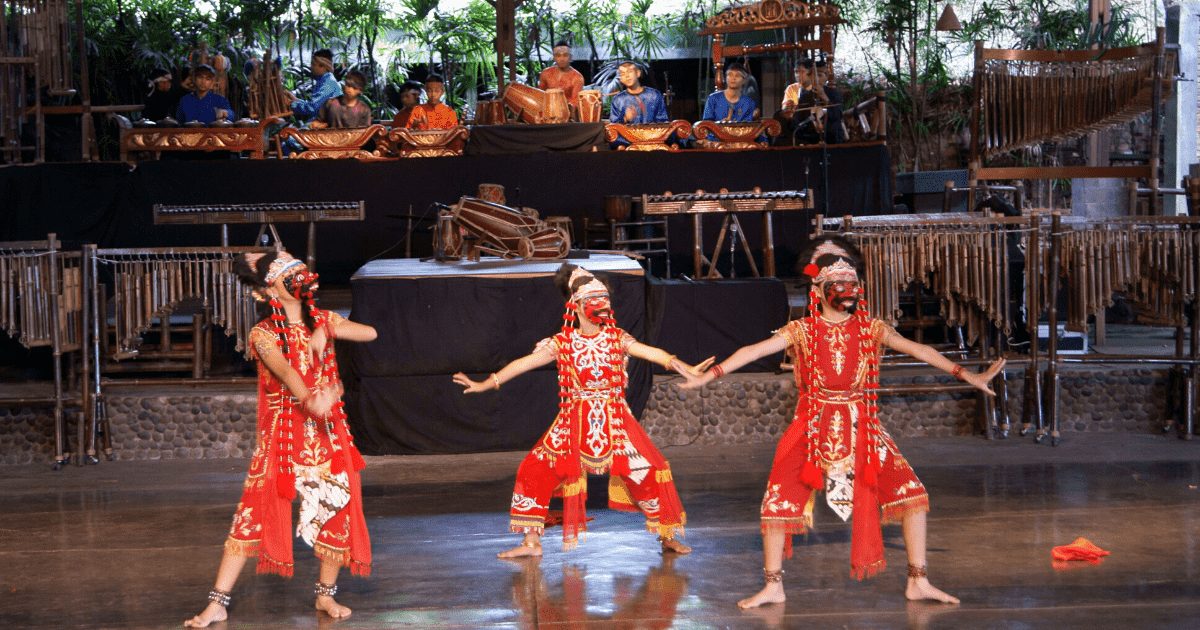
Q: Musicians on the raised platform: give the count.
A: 11